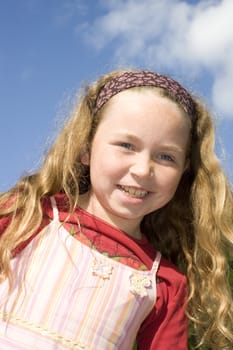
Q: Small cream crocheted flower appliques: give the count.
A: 2